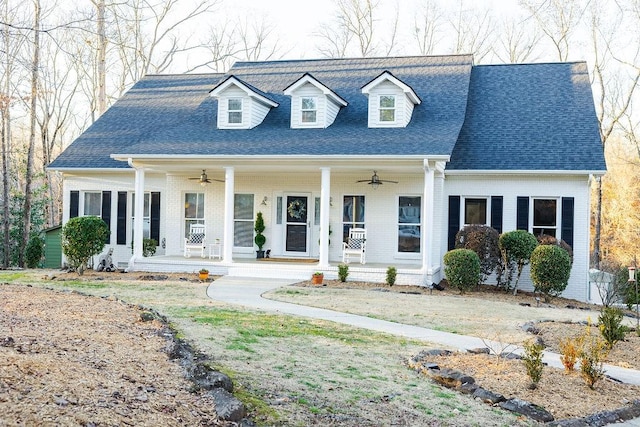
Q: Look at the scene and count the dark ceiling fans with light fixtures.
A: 2